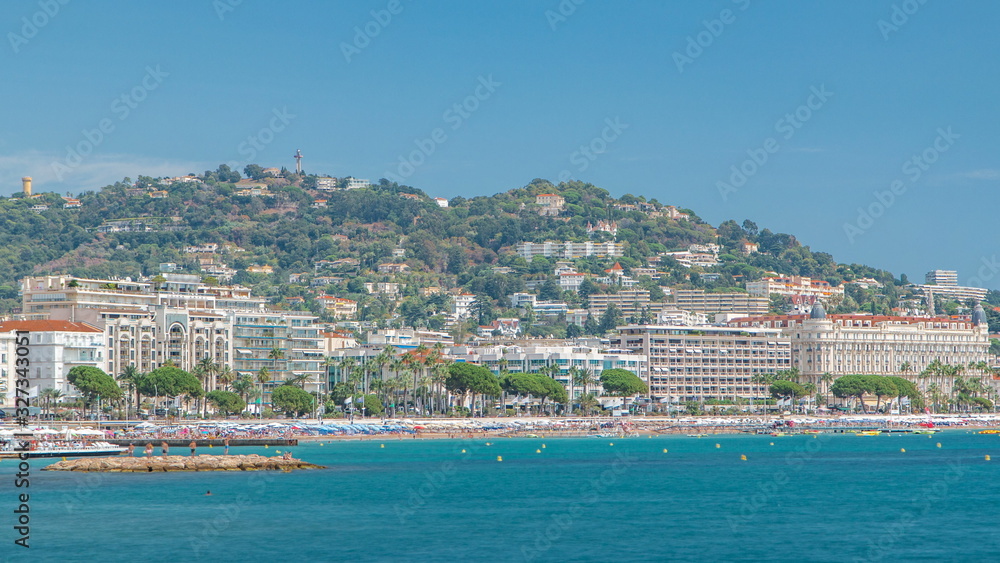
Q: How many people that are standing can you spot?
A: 5